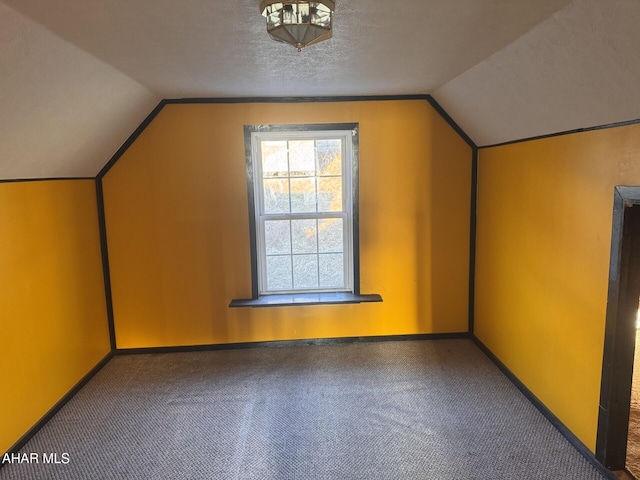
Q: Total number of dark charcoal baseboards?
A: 3